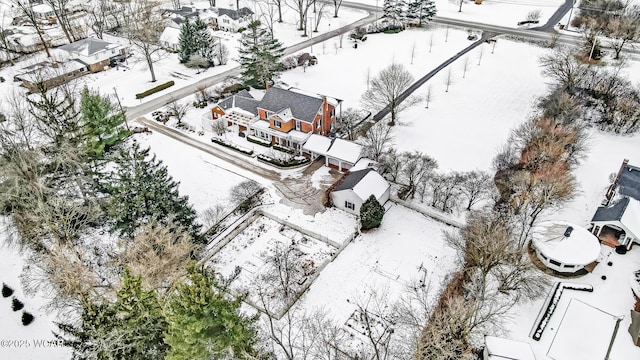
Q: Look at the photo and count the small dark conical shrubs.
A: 3